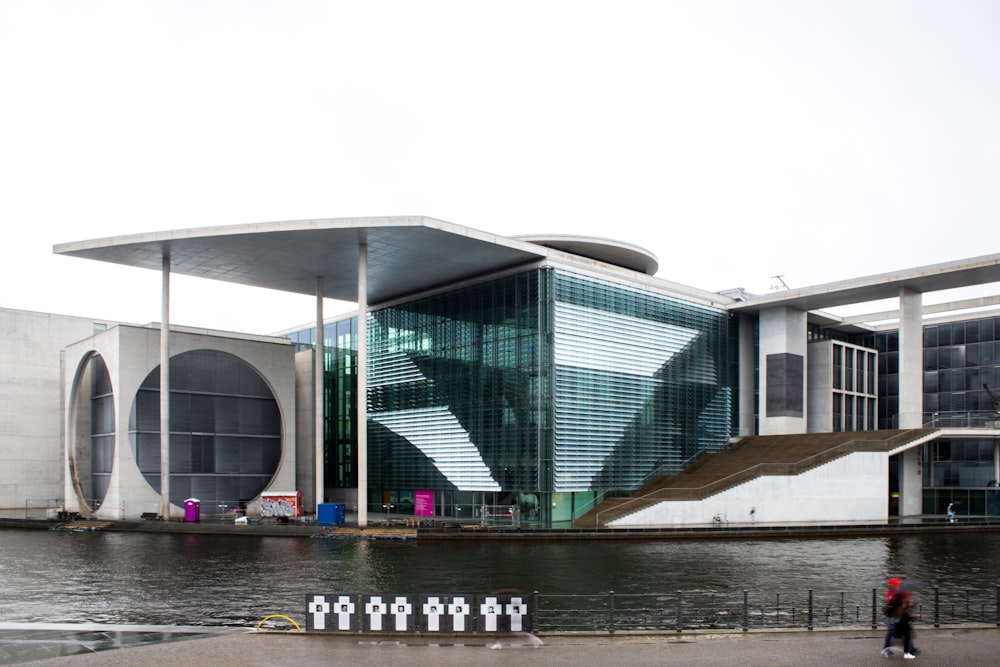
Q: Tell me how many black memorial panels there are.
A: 4